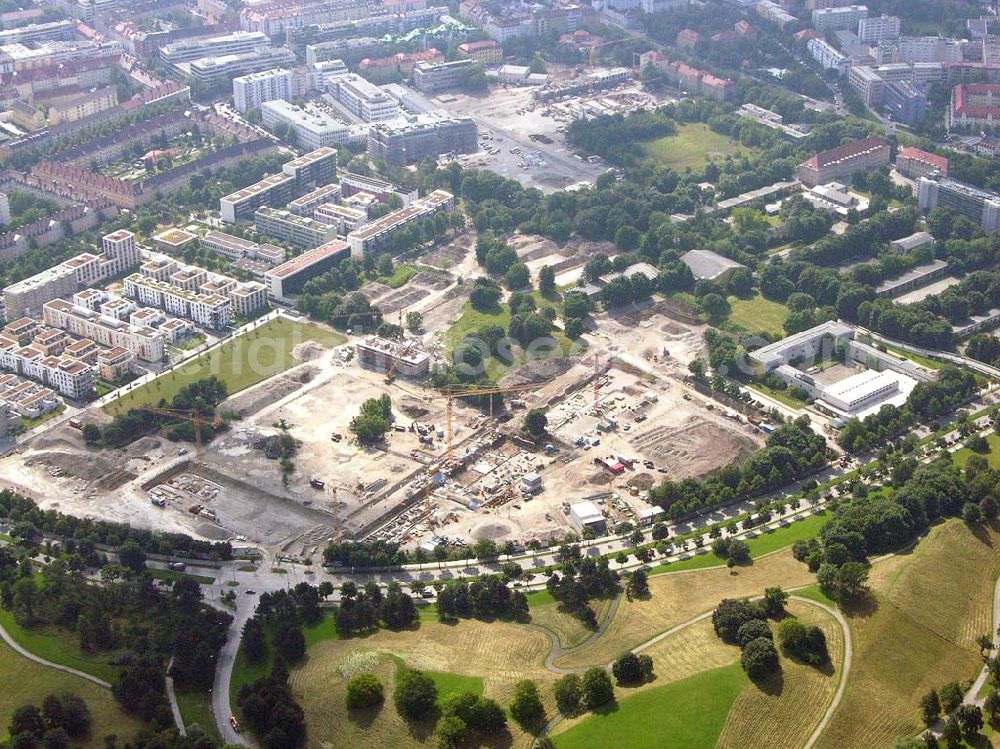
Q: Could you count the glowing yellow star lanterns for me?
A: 0